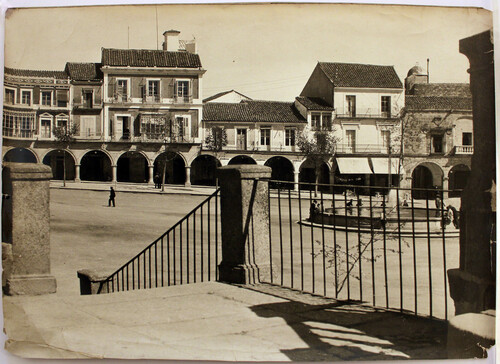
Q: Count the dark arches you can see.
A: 11